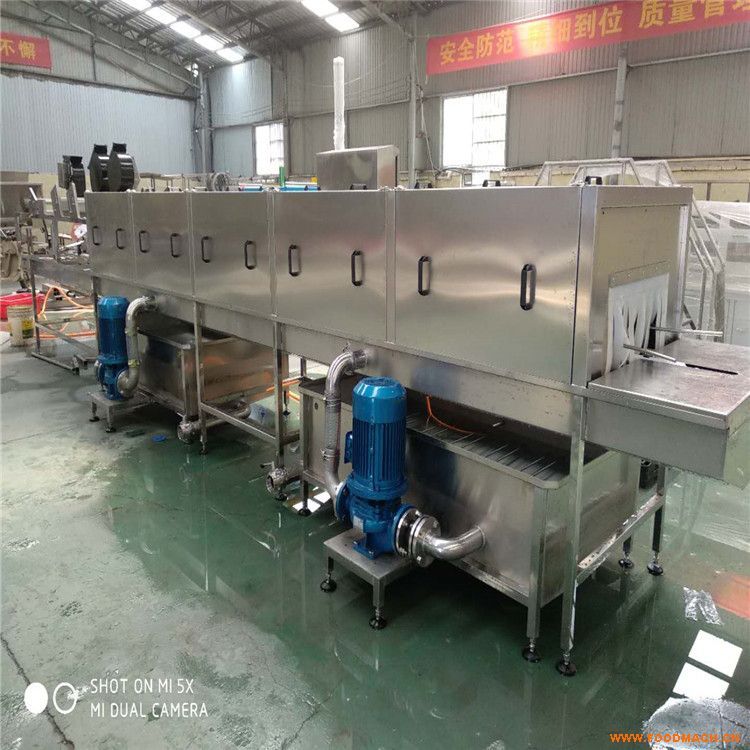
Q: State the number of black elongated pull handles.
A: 10